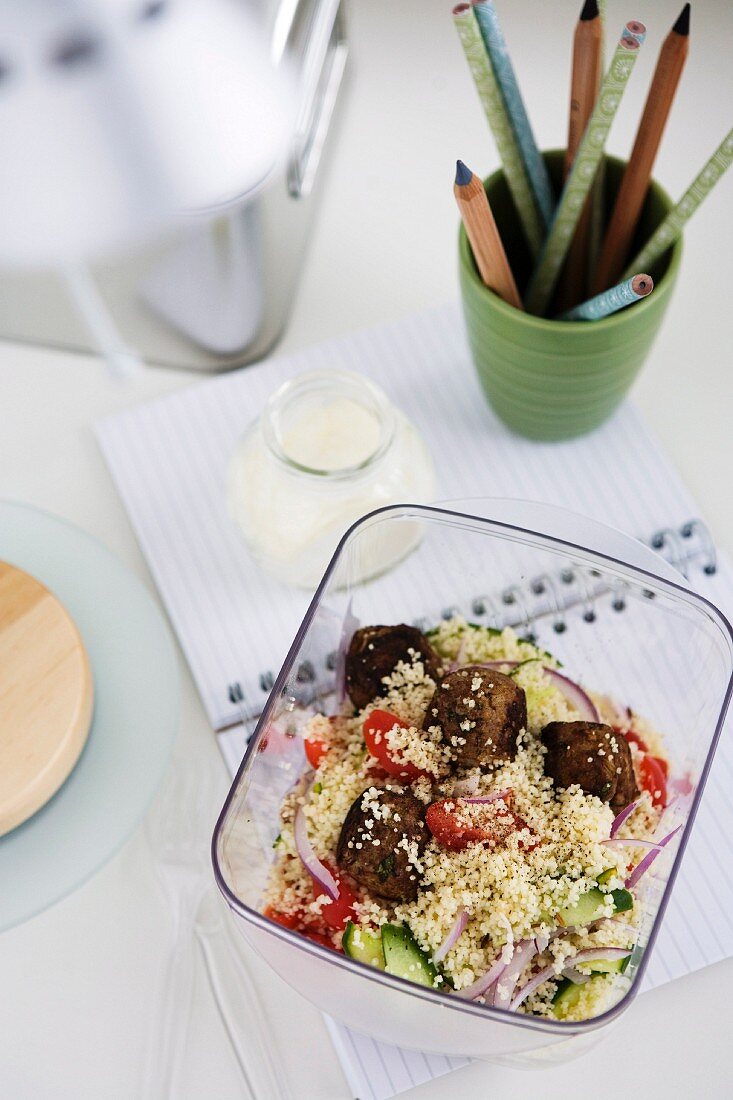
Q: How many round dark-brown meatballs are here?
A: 4